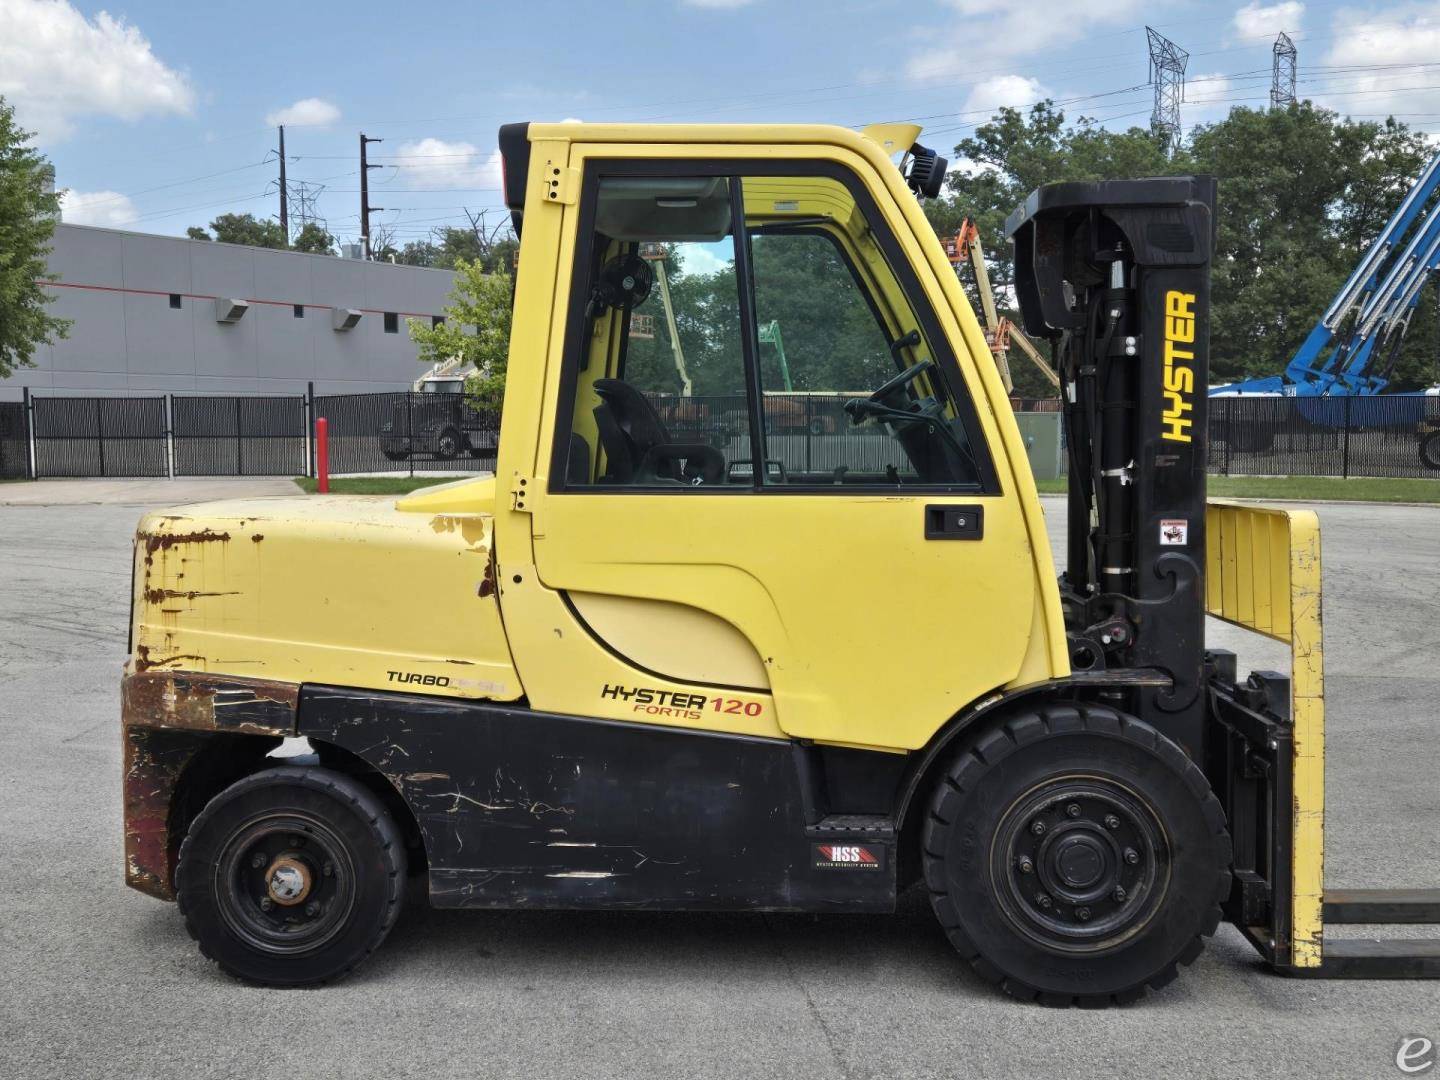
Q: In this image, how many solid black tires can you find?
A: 2